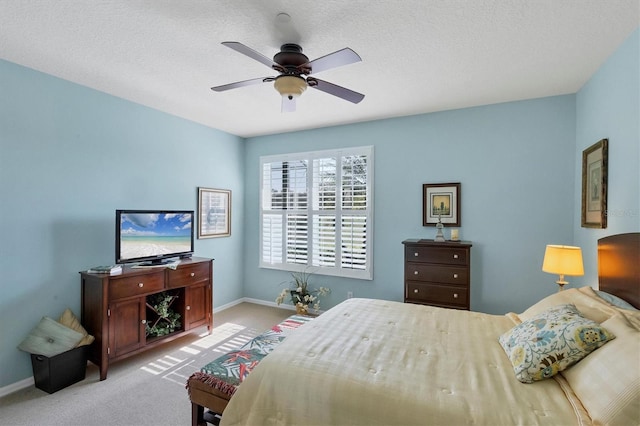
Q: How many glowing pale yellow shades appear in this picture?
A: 1